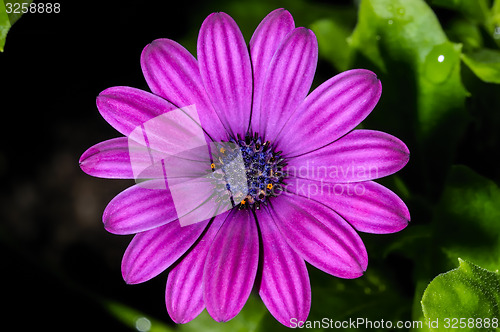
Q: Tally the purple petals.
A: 15